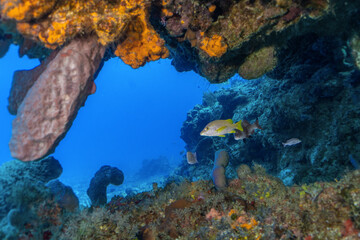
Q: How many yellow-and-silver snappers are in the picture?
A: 1